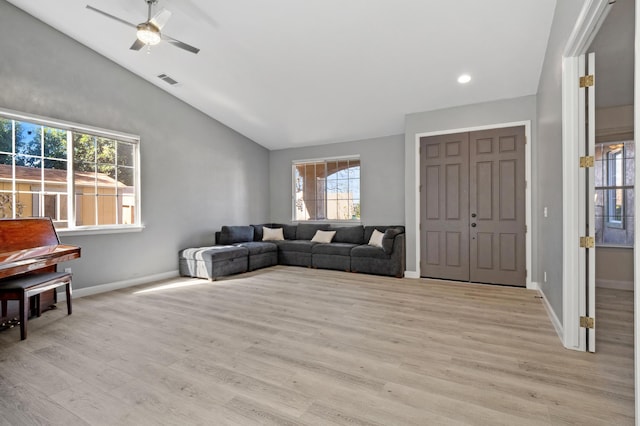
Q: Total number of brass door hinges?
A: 4